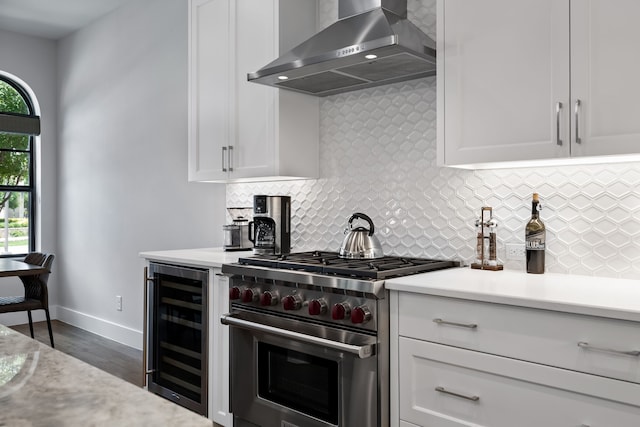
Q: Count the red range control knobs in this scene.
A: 7